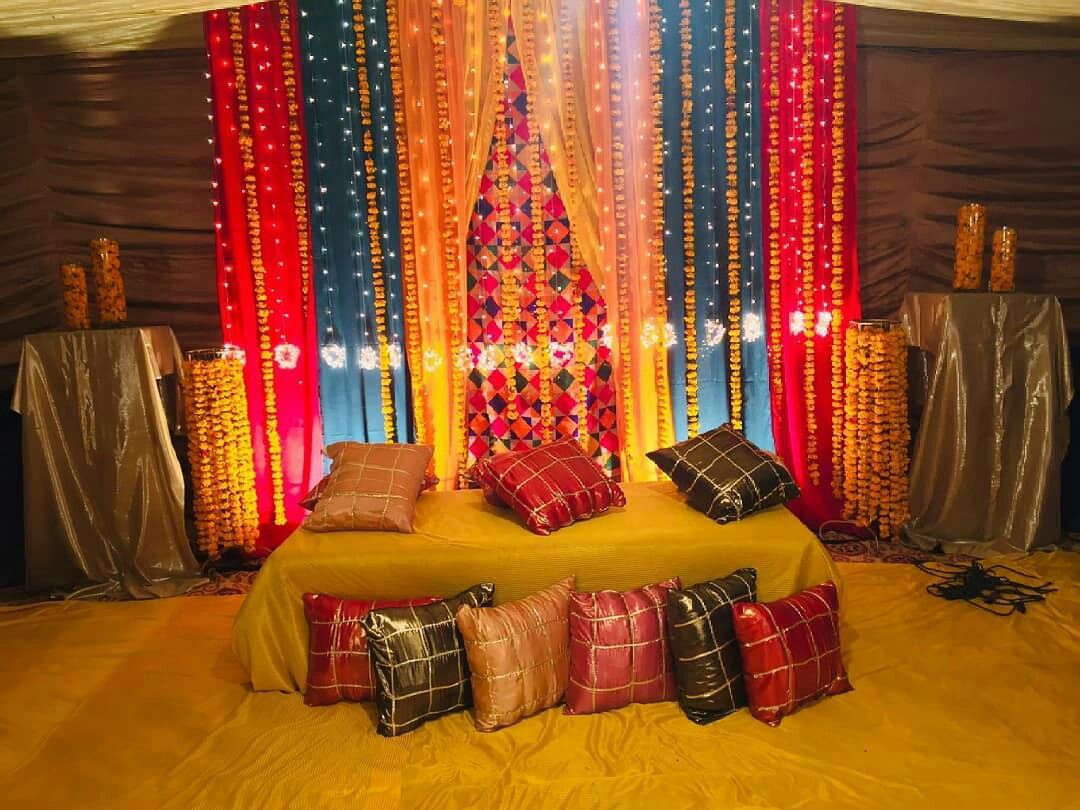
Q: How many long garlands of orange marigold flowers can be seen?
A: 15